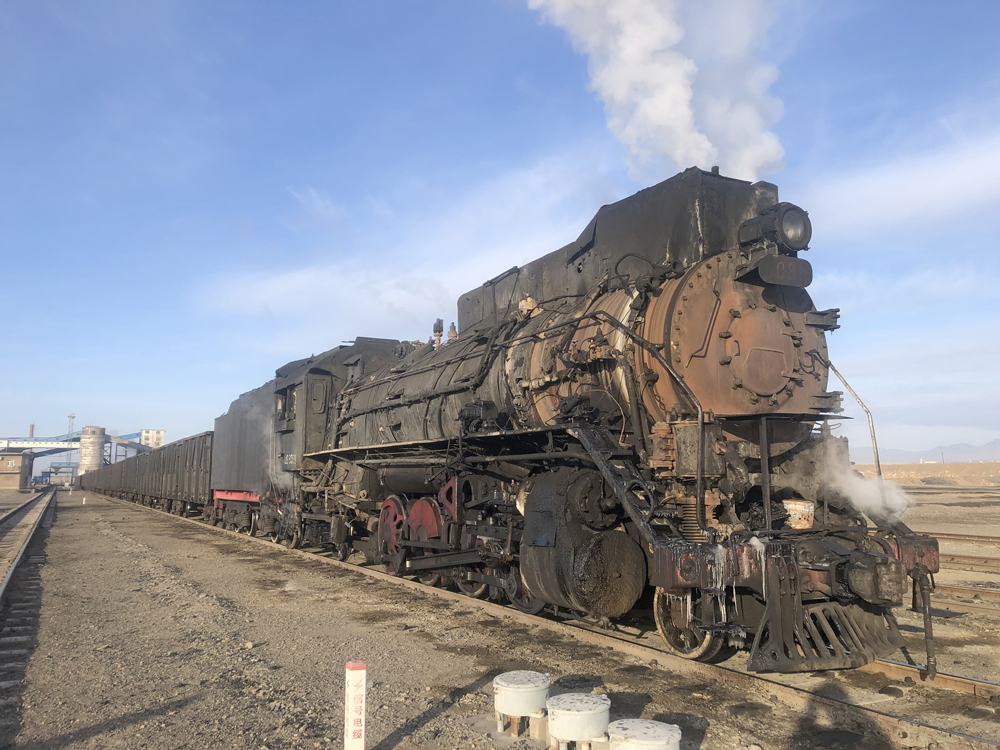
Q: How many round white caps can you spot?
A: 3